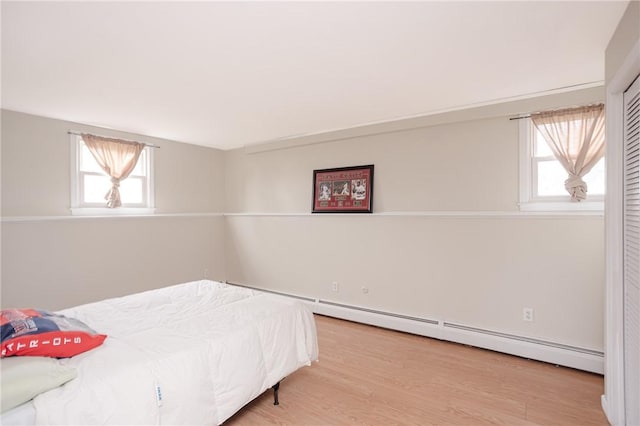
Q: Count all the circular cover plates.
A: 1